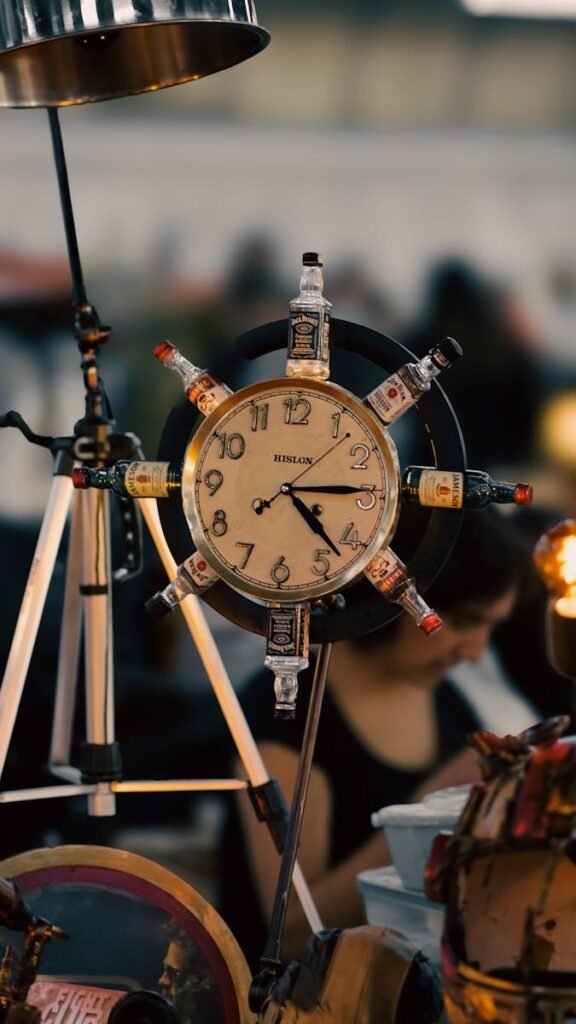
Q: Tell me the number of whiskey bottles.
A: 8